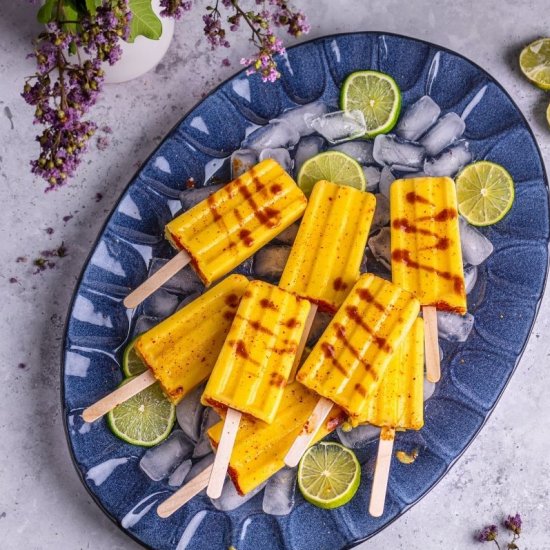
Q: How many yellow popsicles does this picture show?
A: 8